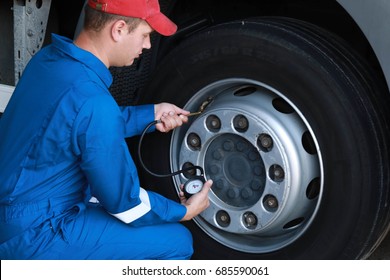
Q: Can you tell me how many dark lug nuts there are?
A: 9